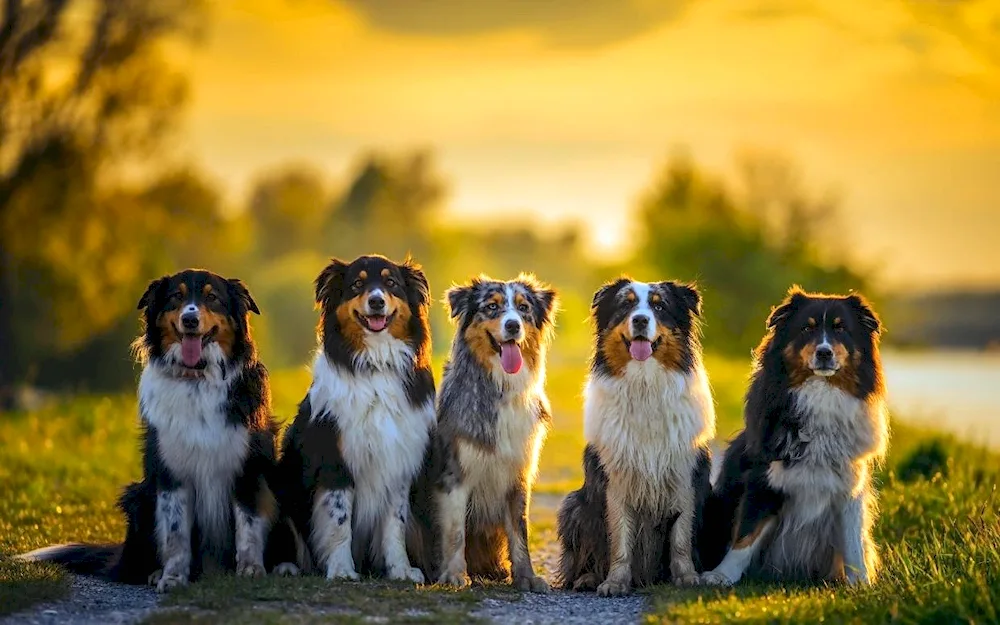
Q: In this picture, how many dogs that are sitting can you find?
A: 5